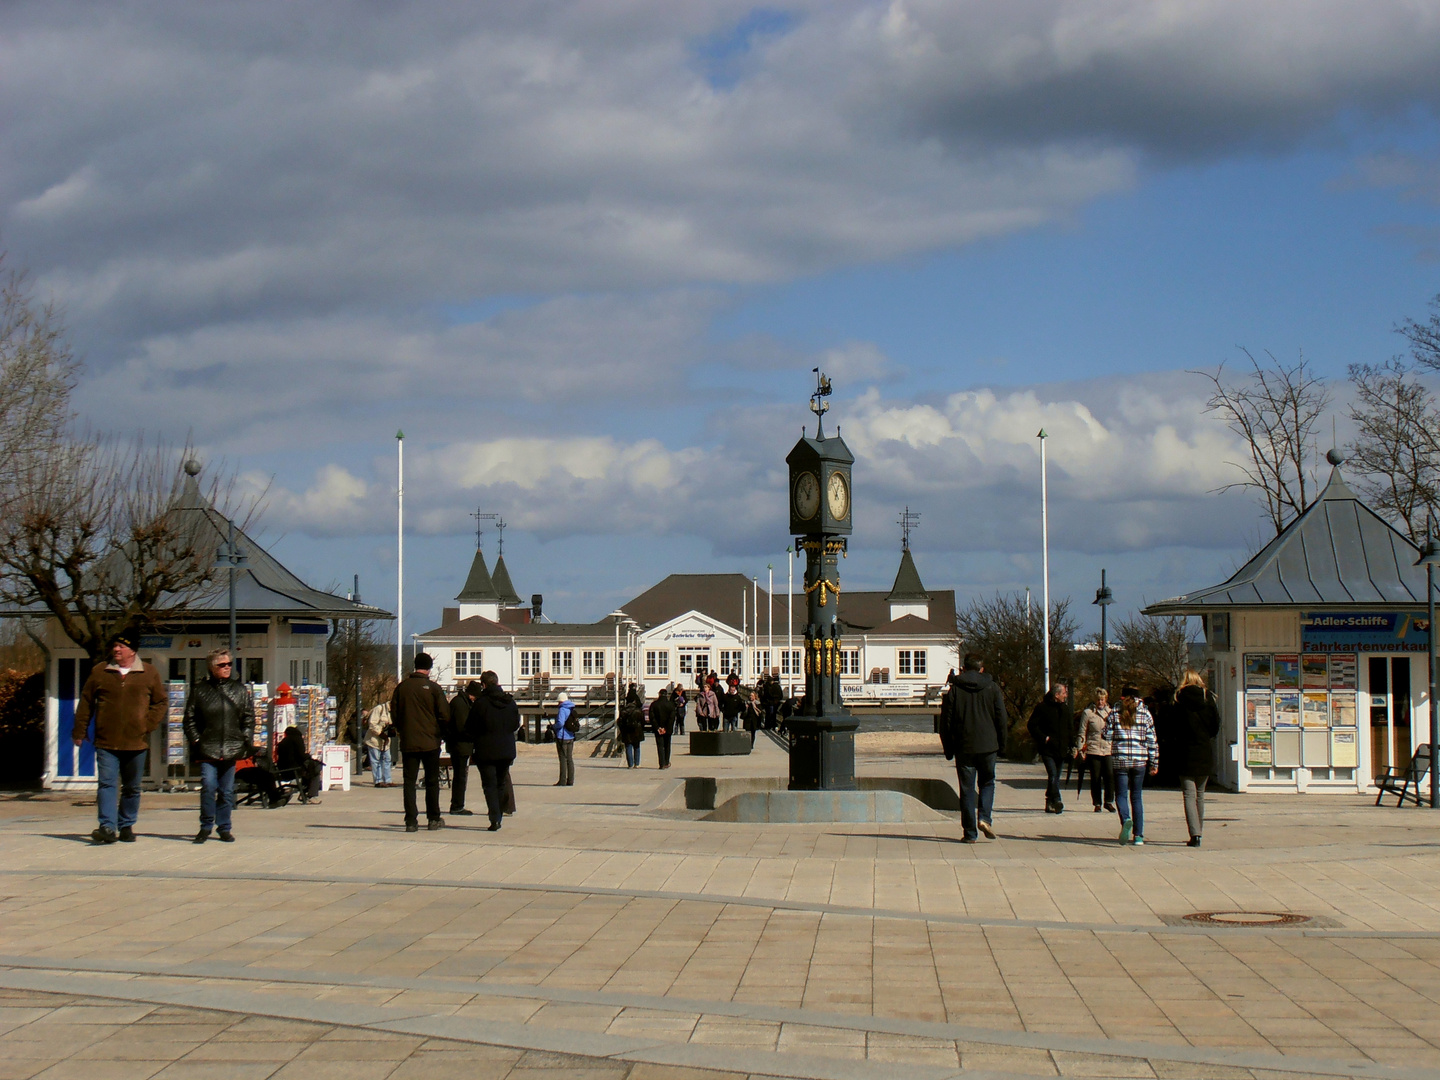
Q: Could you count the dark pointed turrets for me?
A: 3